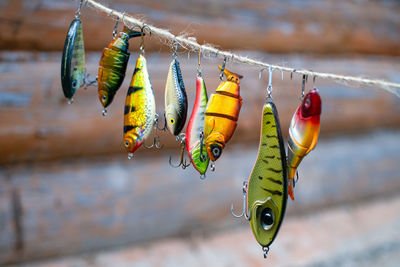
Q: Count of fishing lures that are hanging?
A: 8